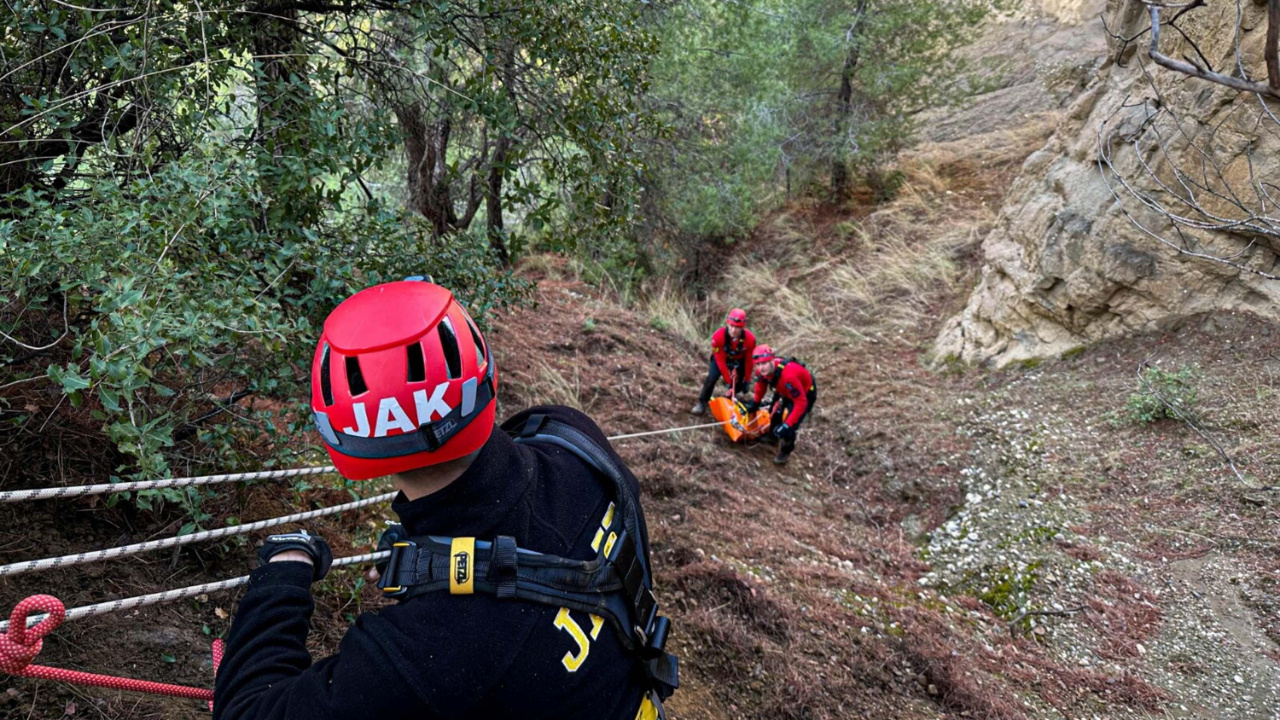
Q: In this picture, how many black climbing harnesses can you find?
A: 3